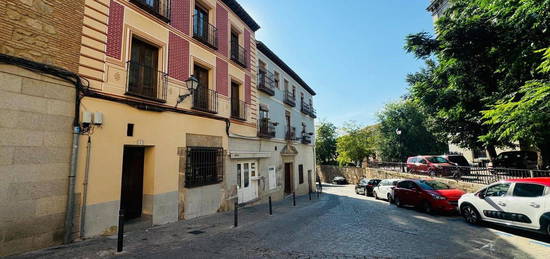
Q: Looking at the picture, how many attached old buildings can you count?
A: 3